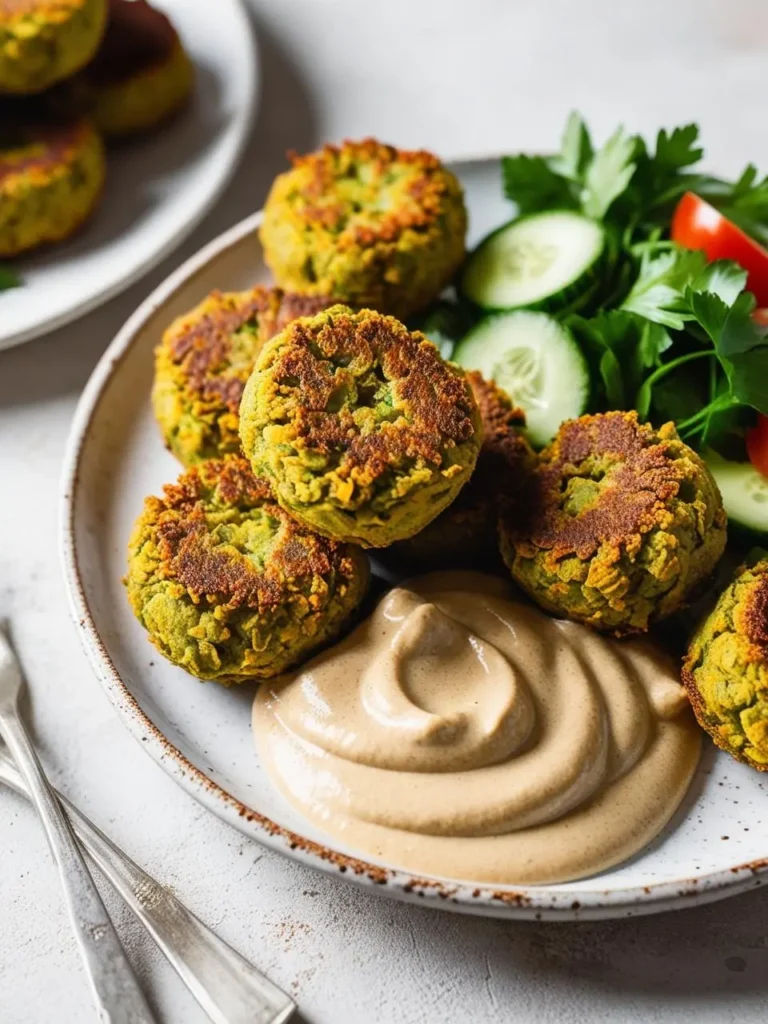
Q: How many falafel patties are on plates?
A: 10